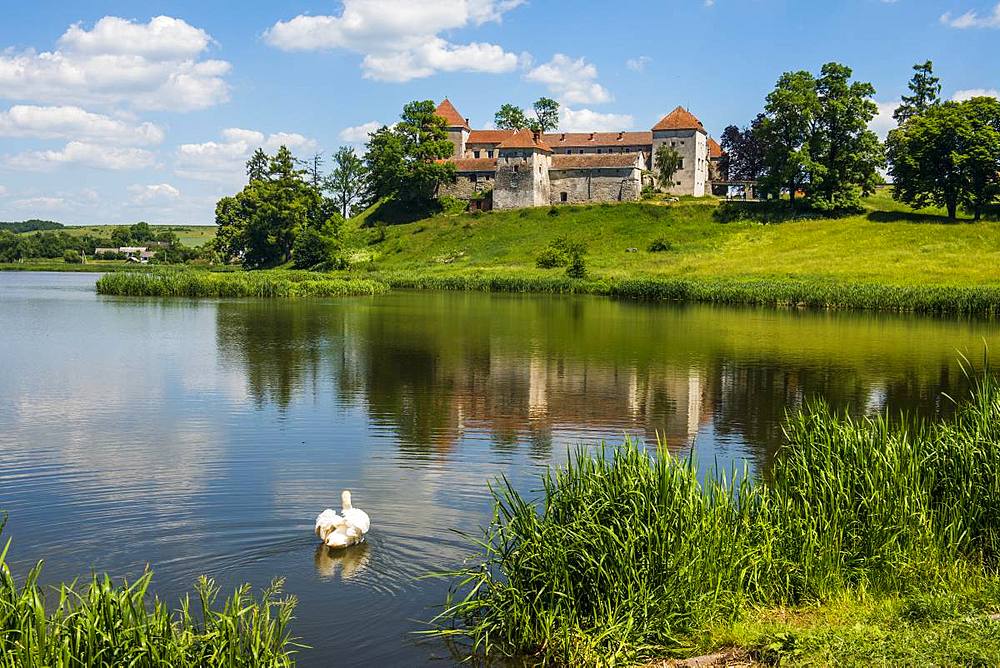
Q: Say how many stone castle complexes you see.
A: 1